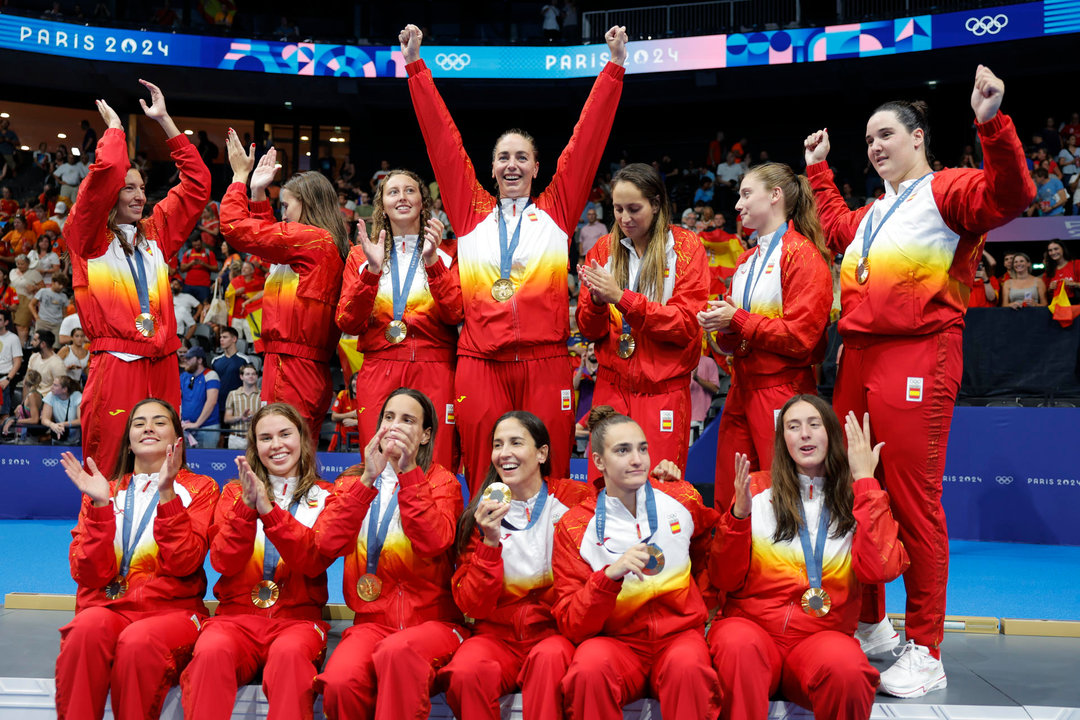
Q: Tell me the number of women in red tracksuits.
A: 13